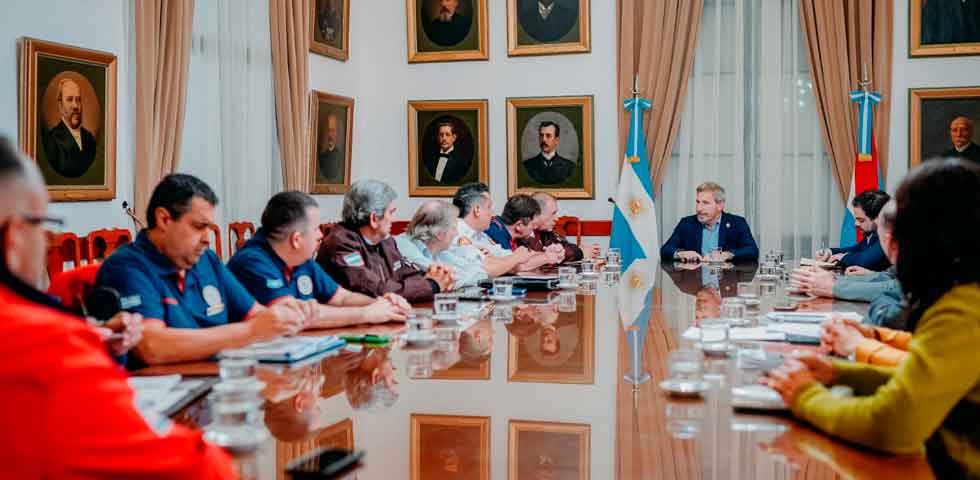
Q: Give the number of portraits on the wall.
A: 9